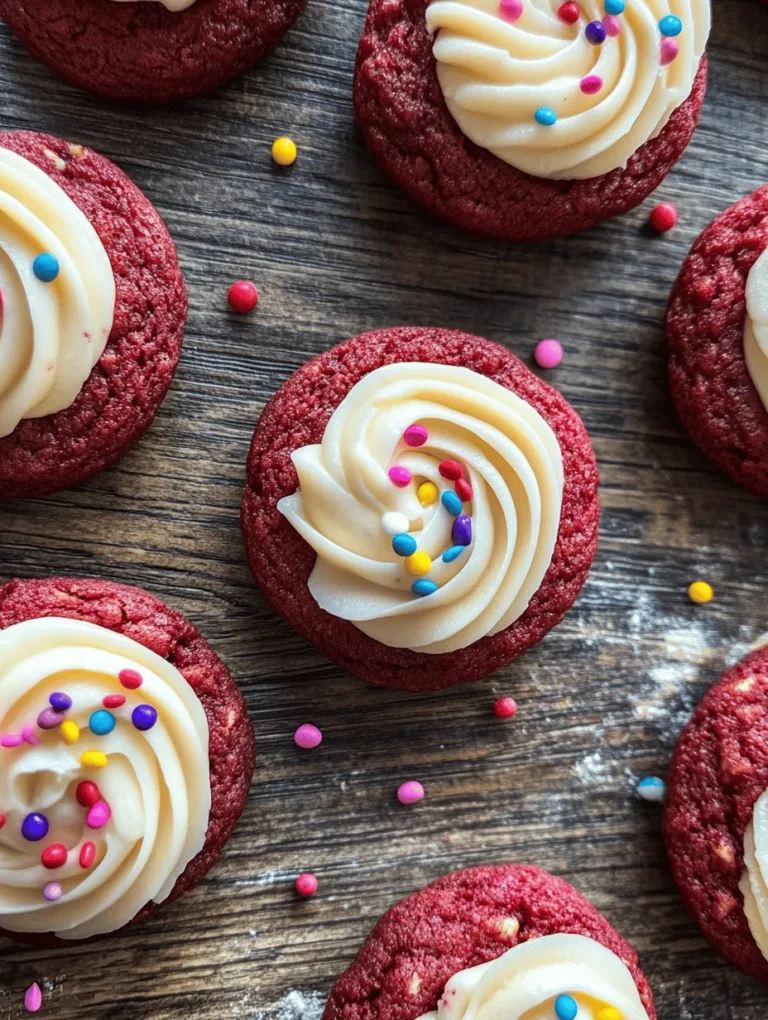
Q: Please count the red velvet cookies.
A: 8